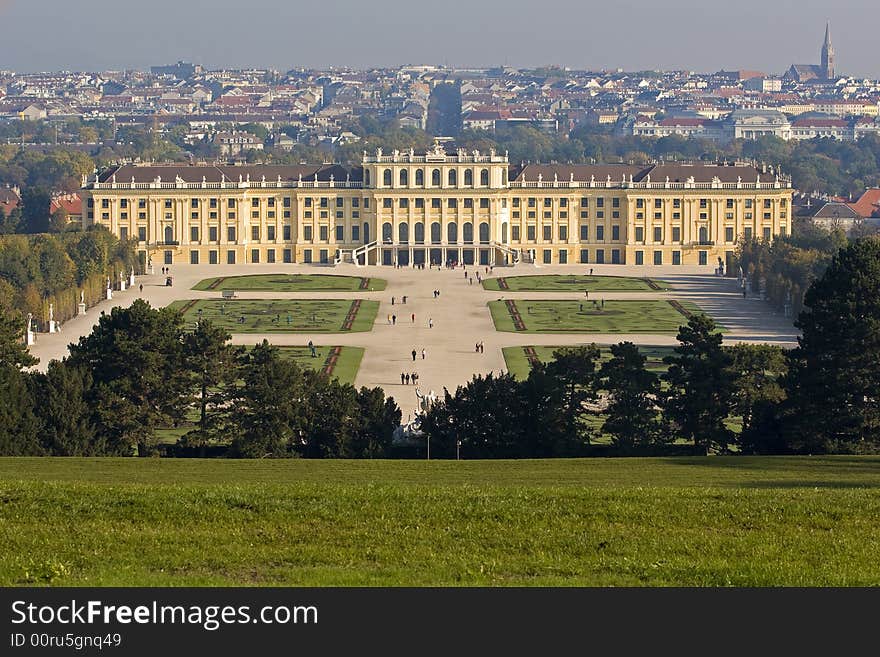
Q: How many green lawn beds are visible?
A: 6